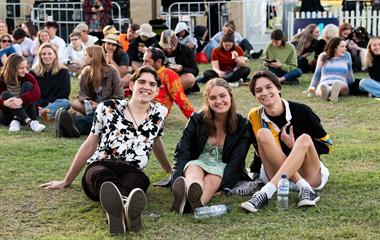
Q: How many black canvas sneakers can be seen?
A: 2